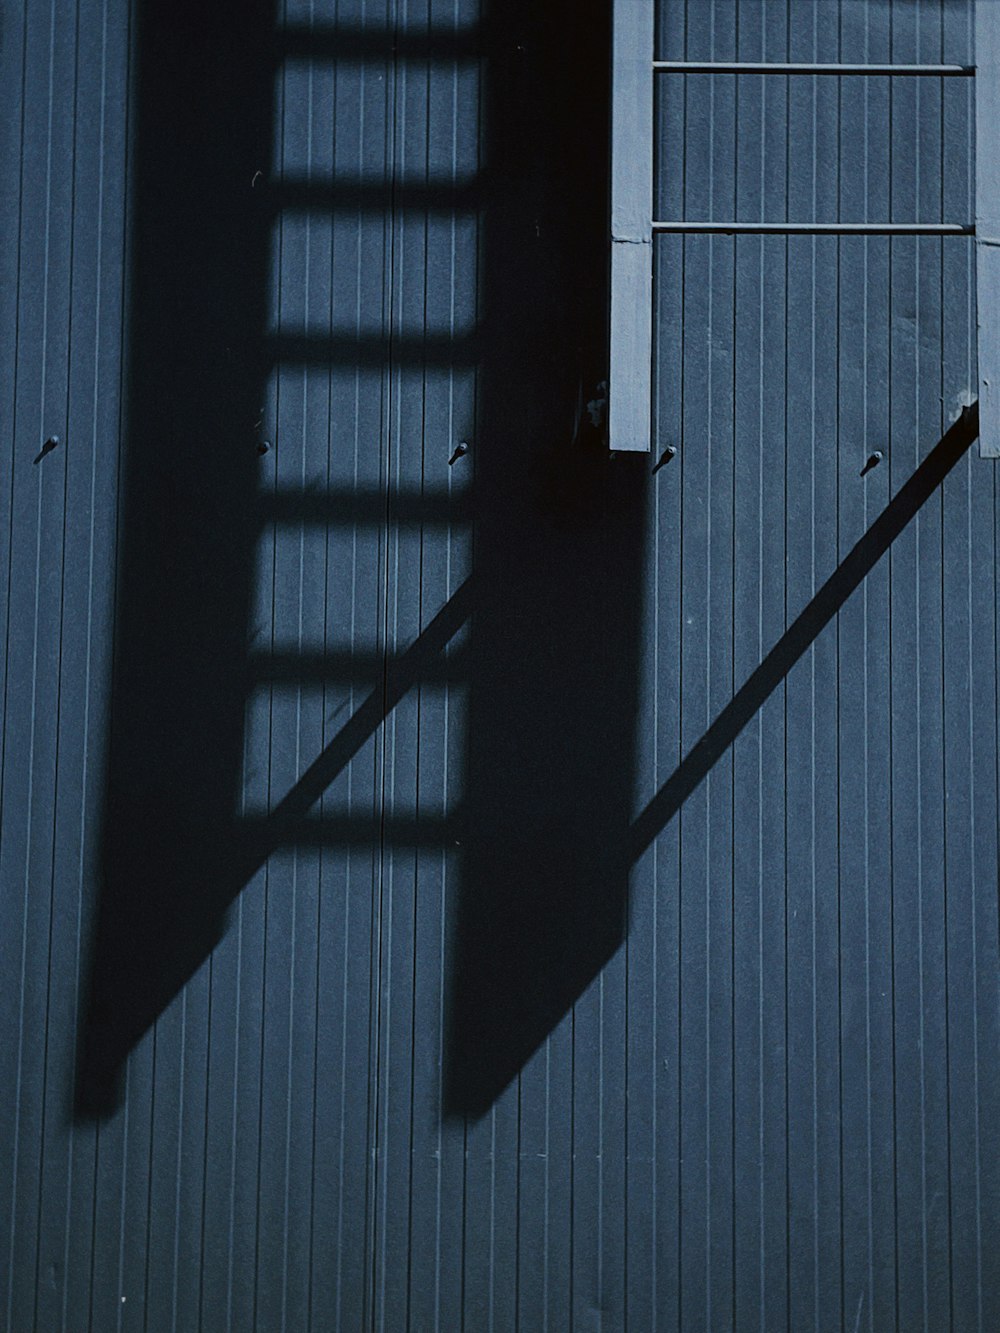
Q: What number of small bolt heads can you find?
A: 5